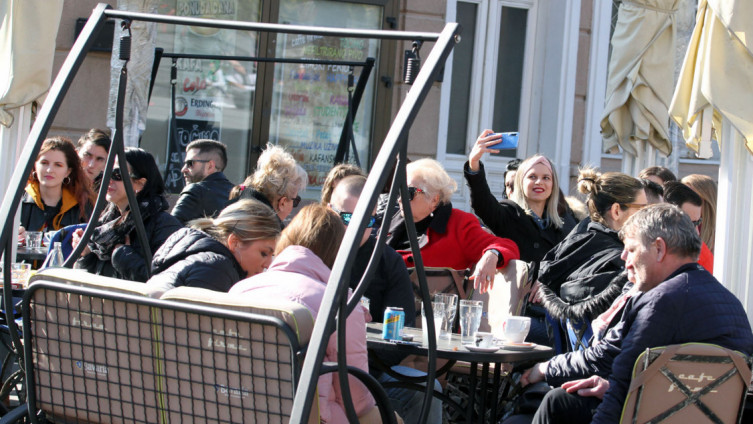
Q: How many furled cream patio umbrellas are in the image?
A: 3